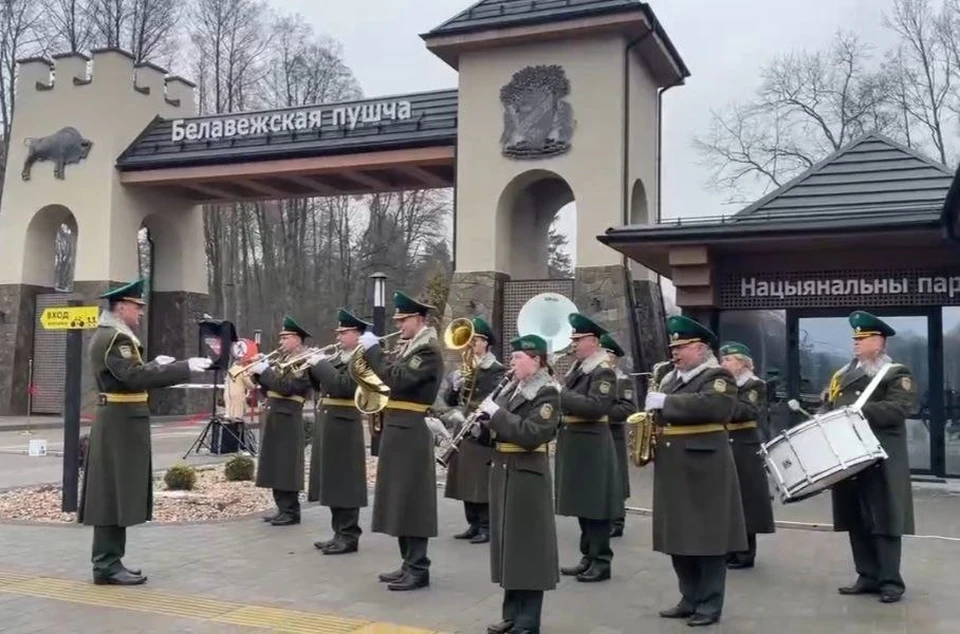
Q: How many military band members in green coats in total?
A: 11